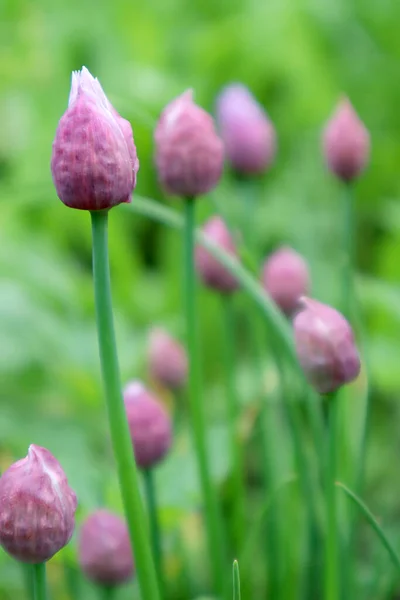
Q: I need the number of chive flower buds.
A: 11